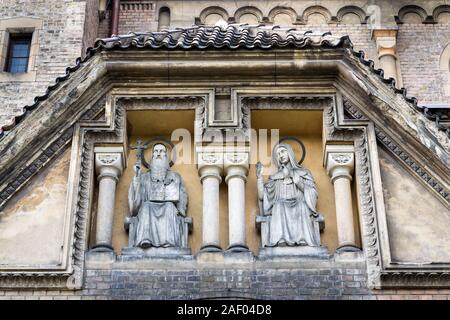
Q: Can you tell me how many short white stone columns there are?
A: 4